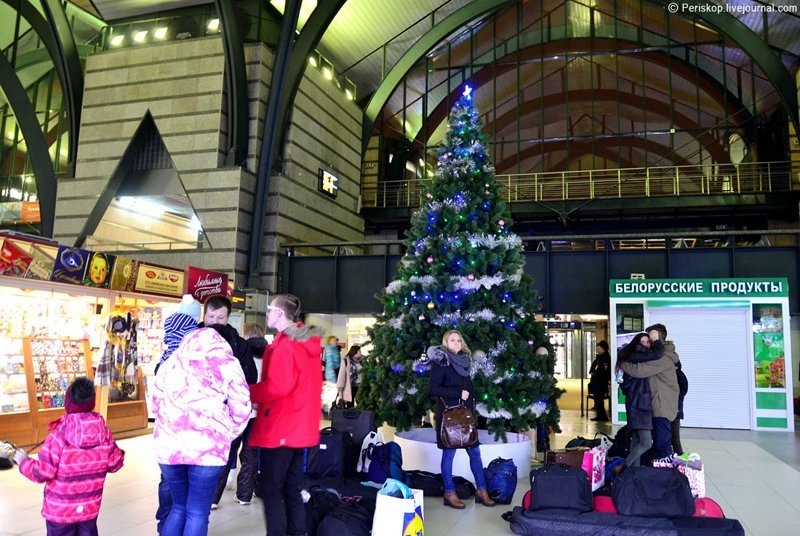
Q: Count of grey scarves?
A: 1